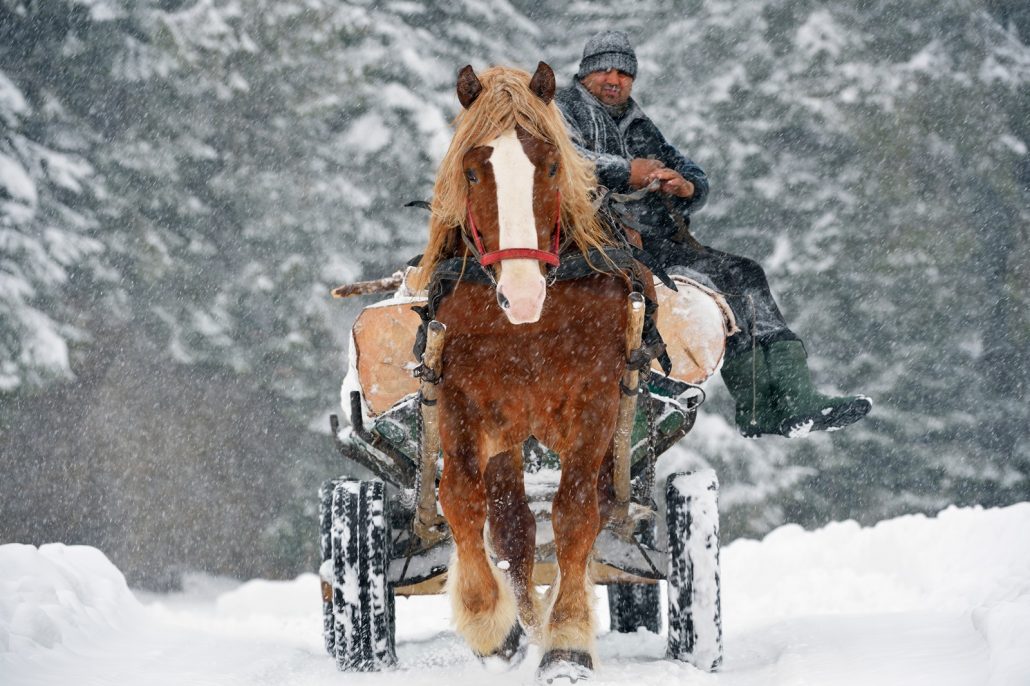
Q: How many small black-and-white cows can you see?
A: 0